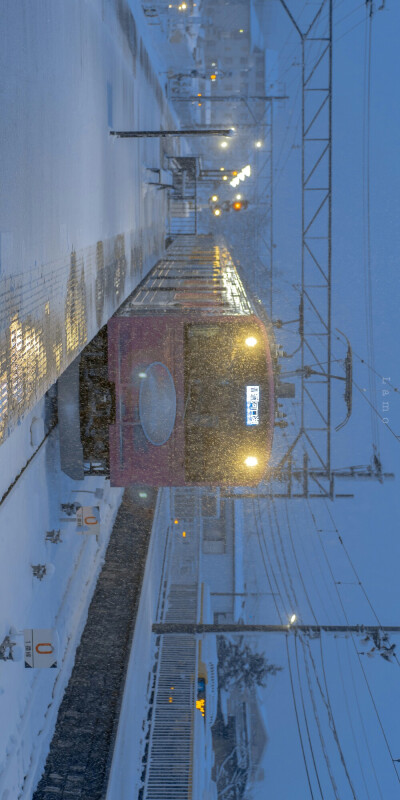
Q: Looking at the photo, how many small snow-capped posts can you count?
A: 4